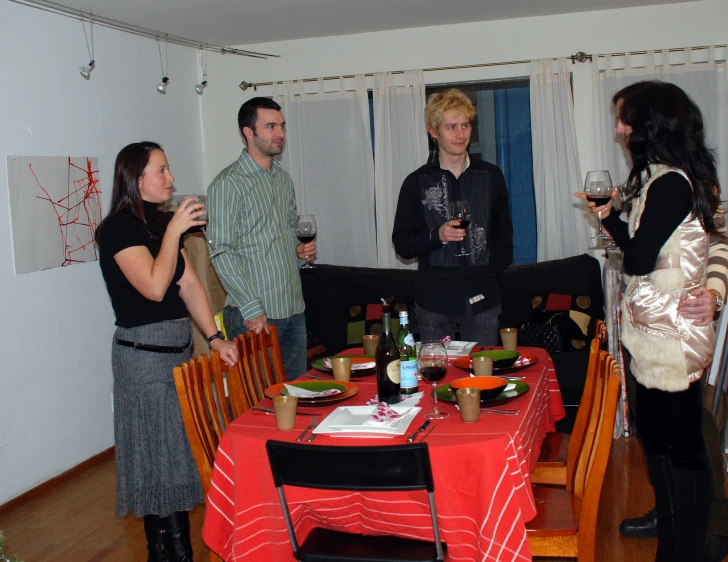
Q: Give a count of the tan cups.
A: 6